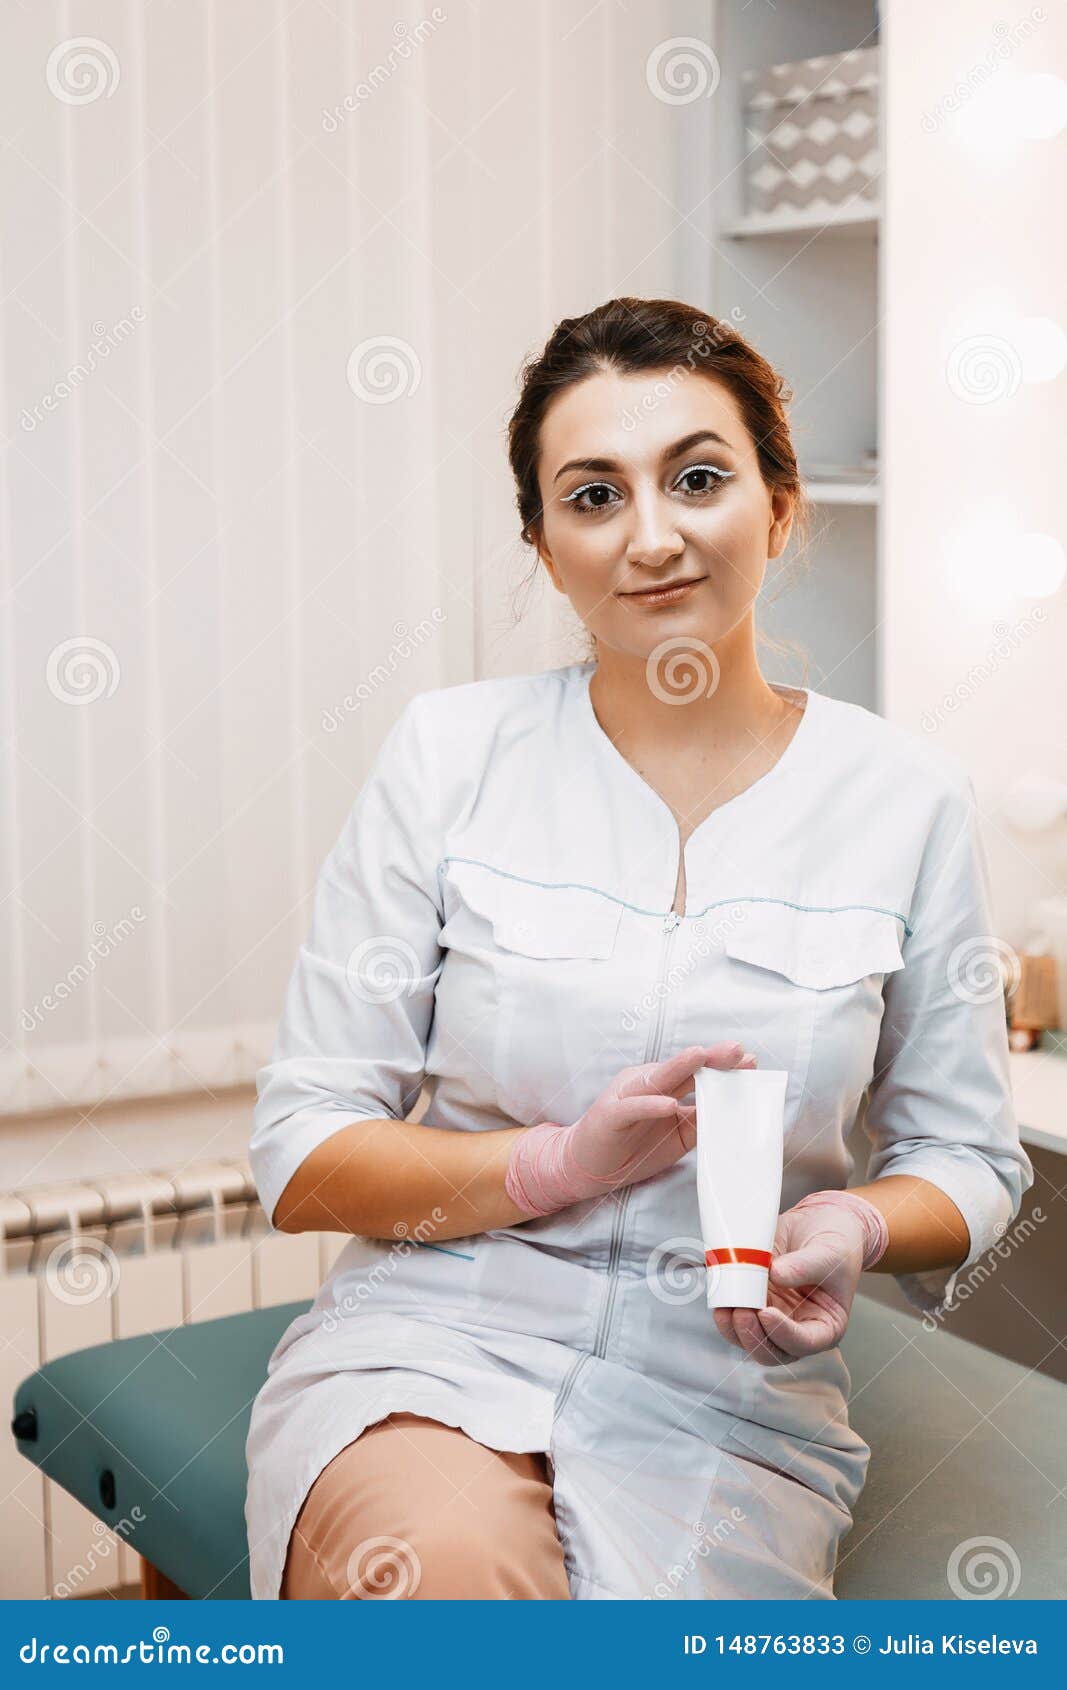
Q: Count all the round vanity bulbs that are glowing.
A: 3